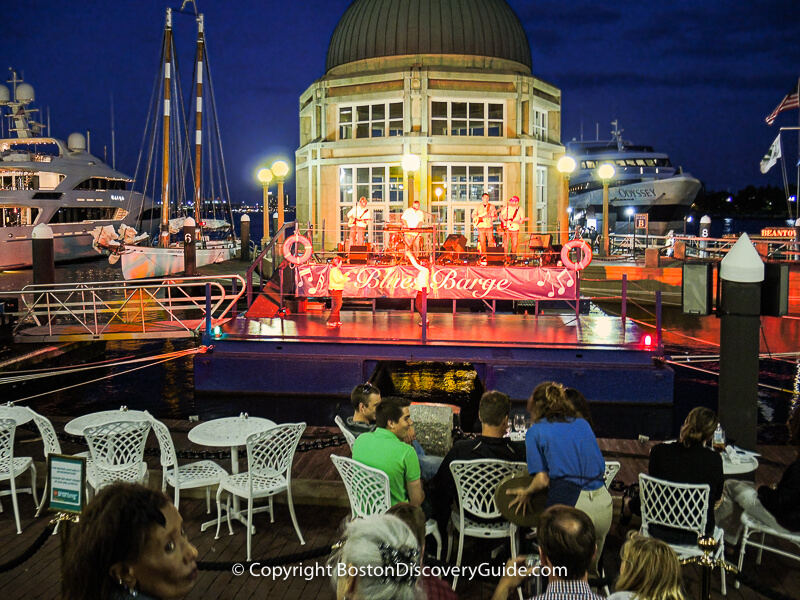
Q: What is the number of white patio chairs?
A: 11